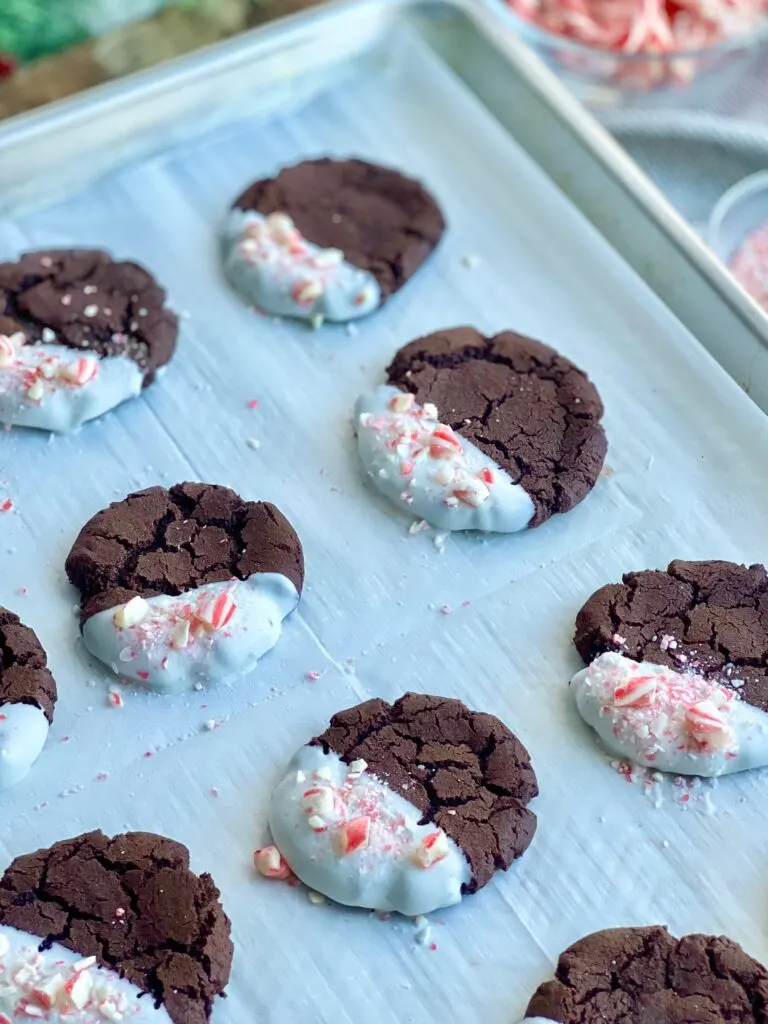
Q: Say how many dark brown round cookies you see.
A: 9